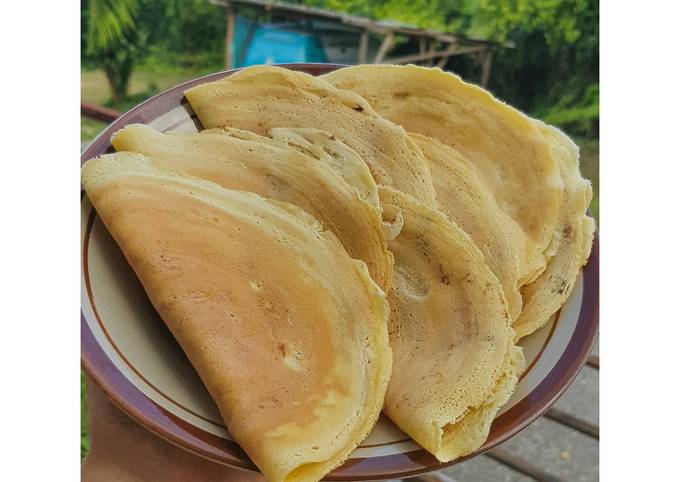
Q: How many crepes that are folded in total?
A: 6